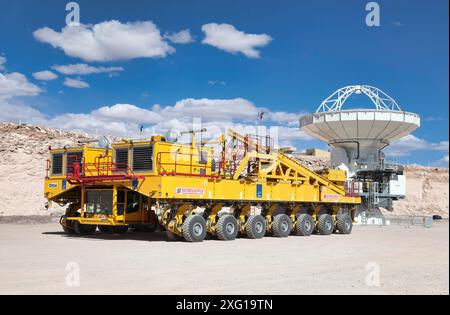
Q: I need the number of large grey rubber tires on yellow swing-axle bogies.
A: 7